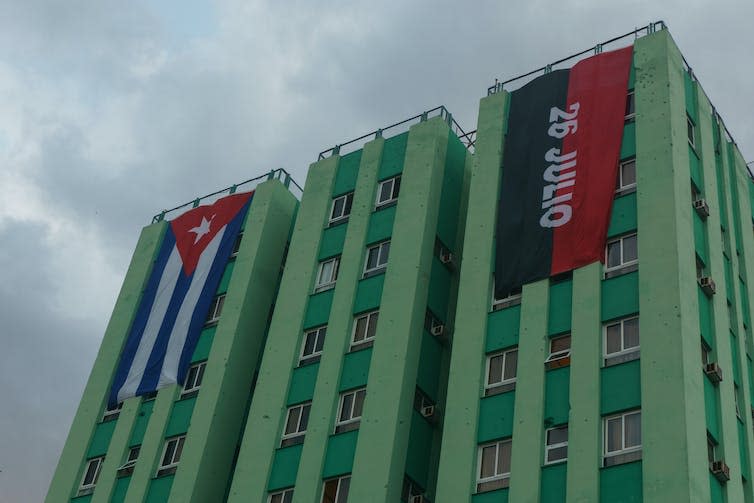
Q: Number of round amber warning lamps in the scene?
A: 0